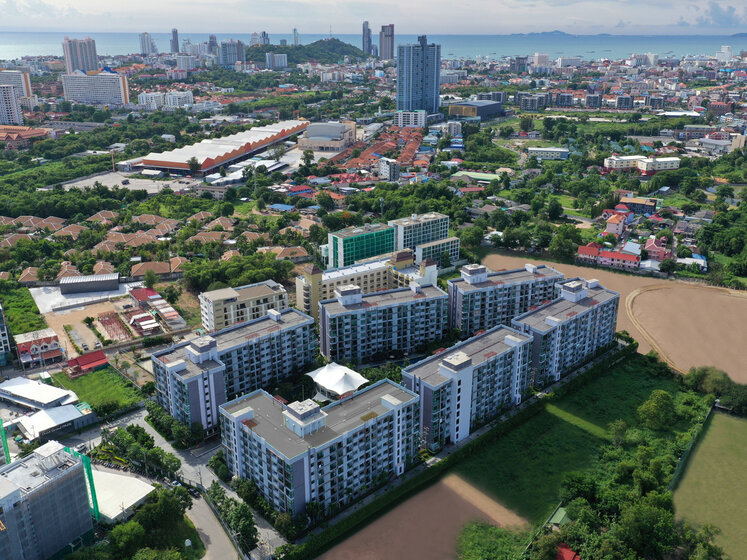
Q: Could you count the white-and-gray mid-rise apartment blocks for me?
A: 6